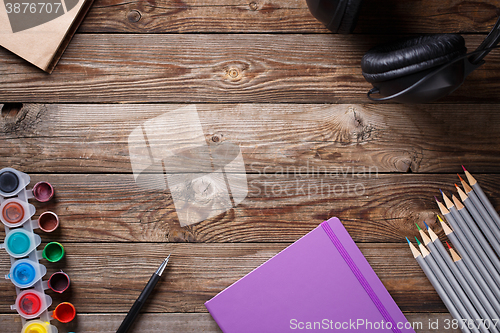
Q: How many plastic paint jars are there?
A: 11